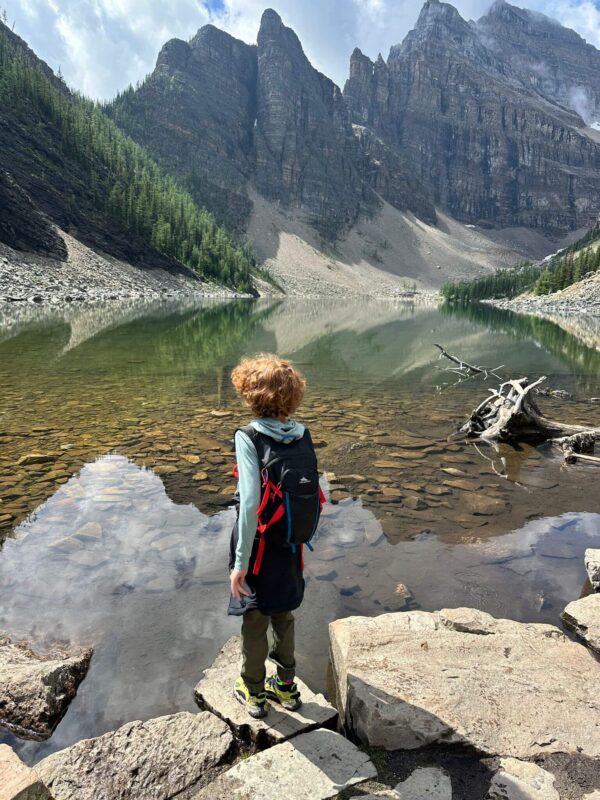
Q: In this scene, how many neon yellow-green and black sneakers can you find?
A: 2